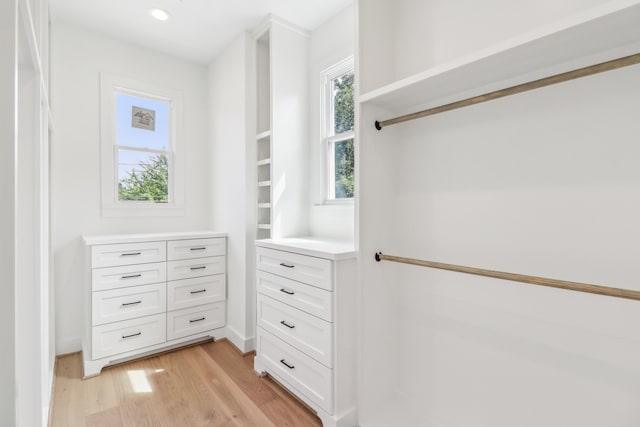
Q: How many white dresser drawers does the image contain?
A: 12